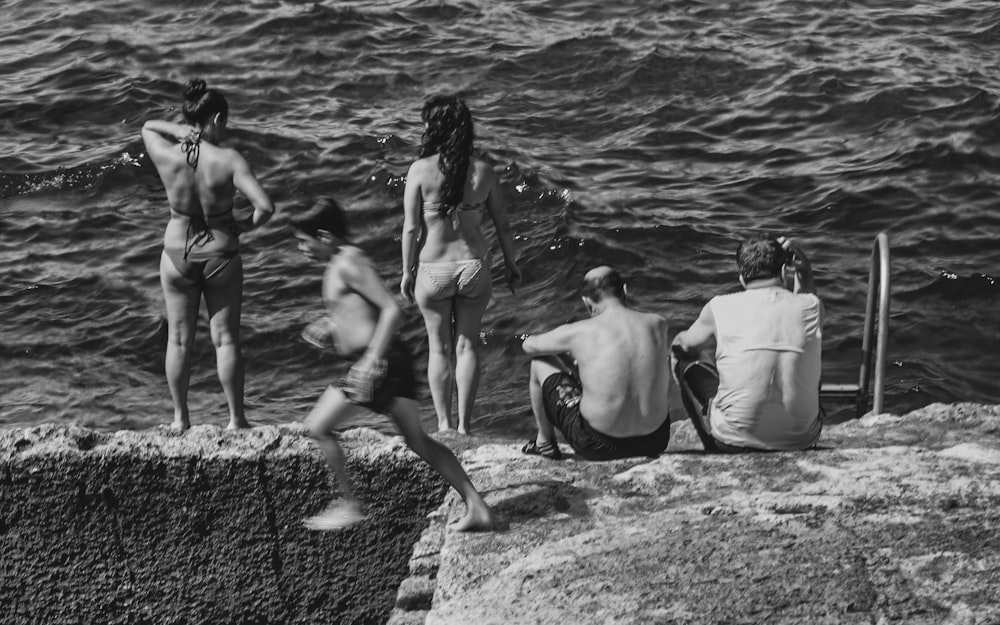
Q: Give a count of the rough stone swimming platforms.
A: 1